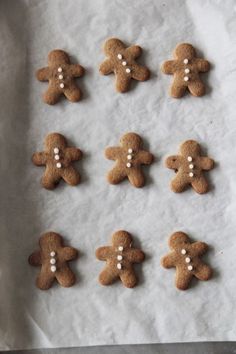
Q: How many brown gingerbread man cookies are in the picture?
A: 9